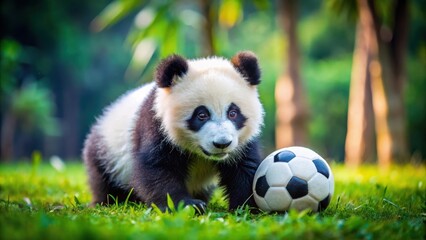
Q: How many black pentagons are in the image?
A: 5